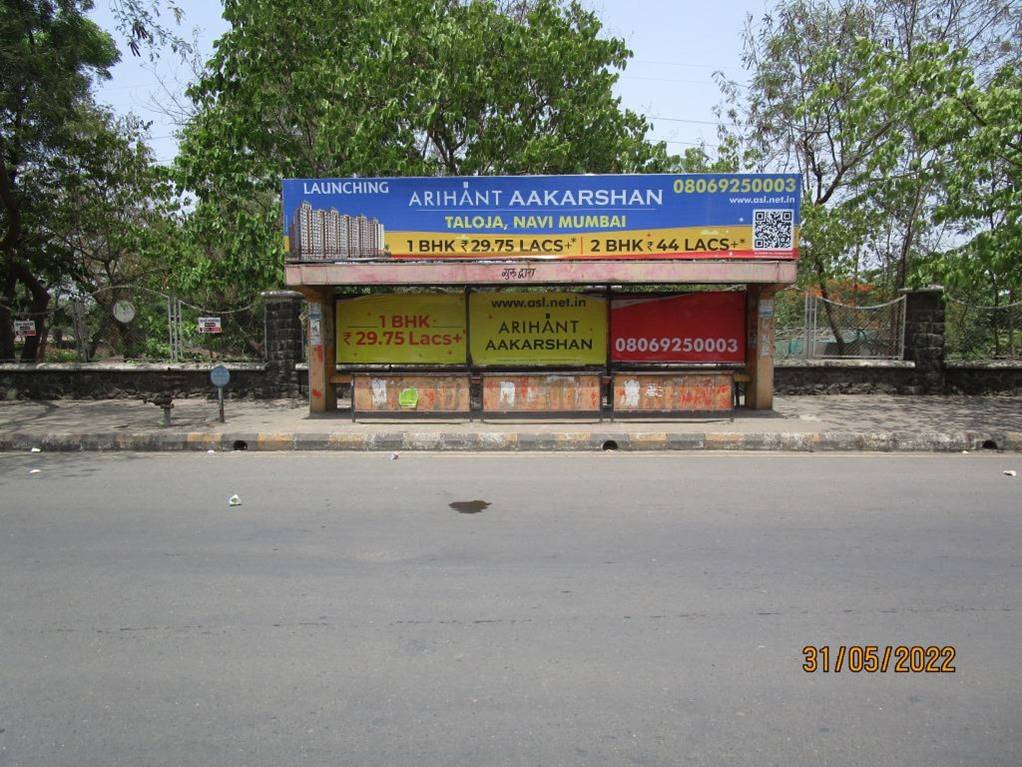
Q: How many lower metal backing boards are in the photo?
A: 3